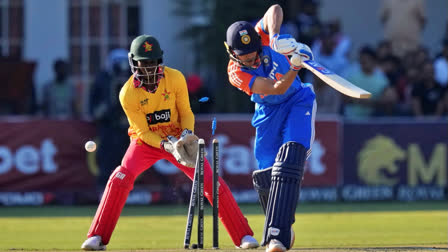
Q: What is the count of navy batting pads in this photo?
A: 2